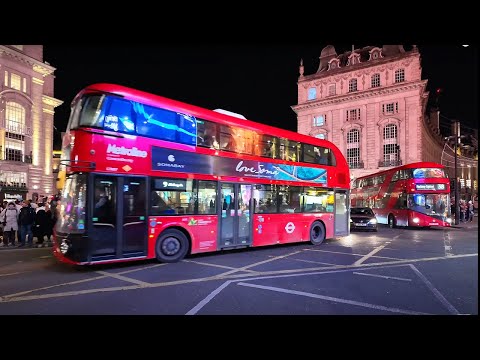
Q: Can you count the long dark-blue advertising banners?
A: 1